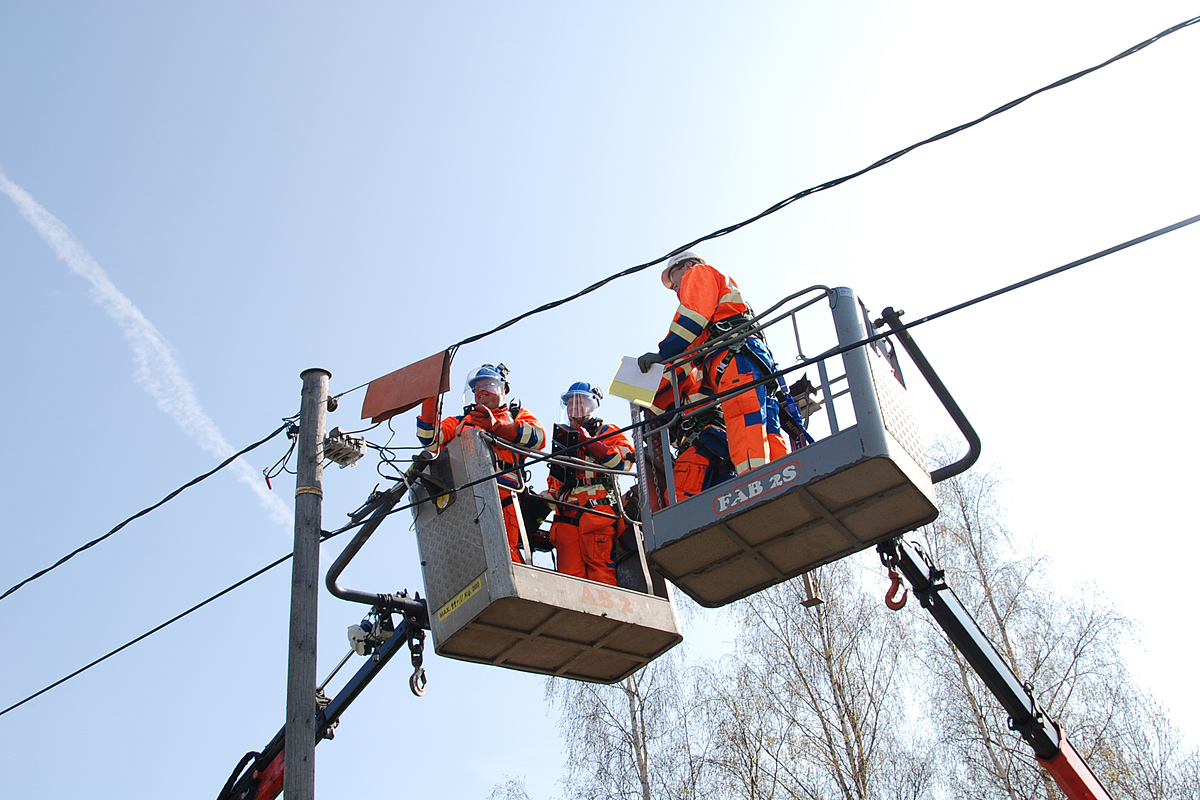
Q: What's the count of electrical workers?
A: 4